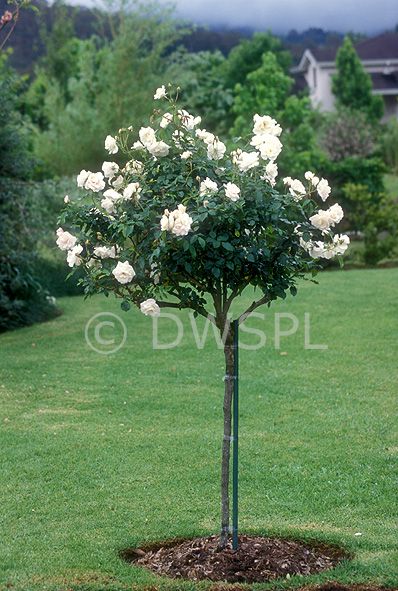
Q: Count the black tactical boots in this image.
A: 0